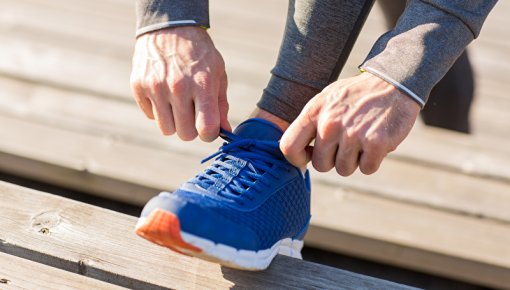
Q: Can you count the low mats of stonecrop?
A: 0